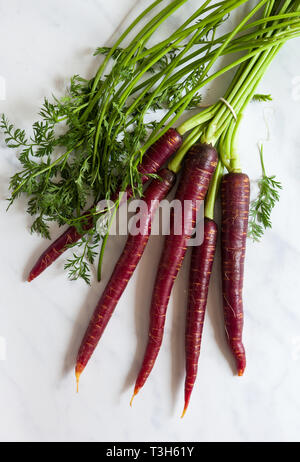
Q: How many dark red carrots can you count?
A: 5